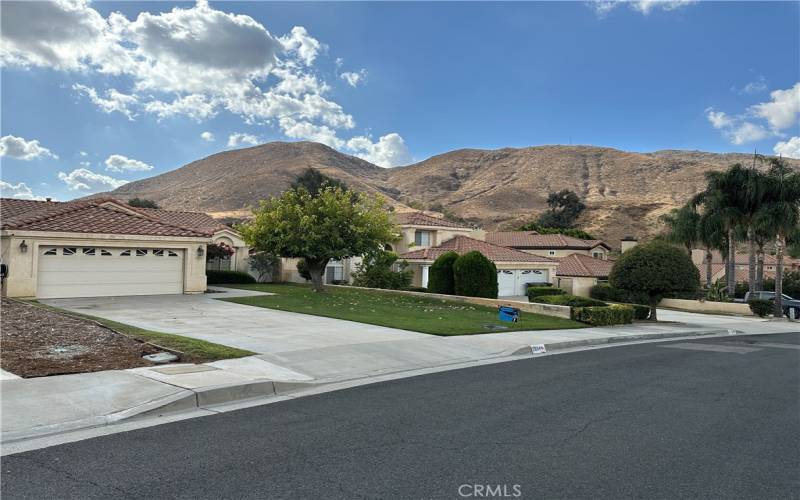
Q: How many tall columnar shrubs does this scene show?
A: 2